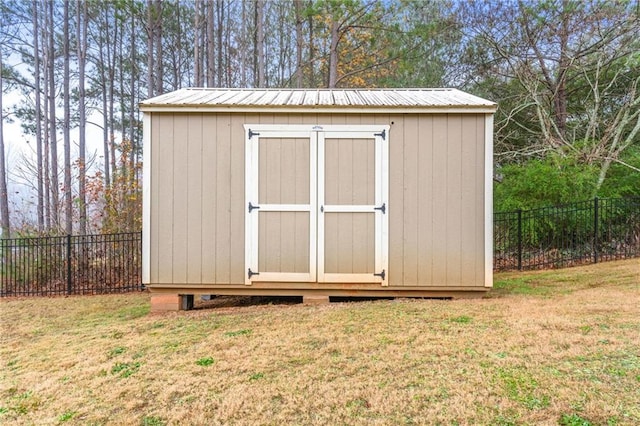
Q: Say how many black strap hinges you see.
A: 6